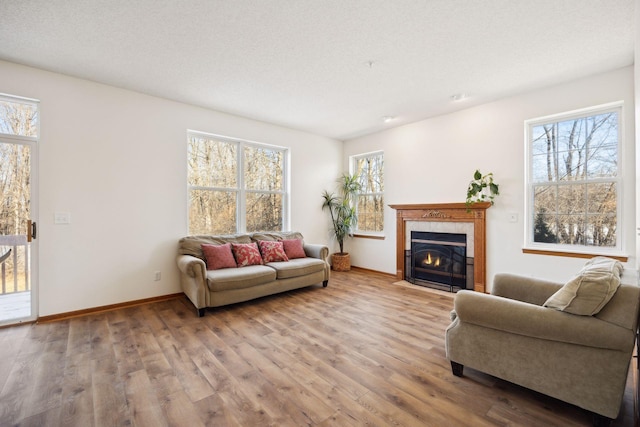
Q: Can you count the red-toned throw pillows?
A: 4